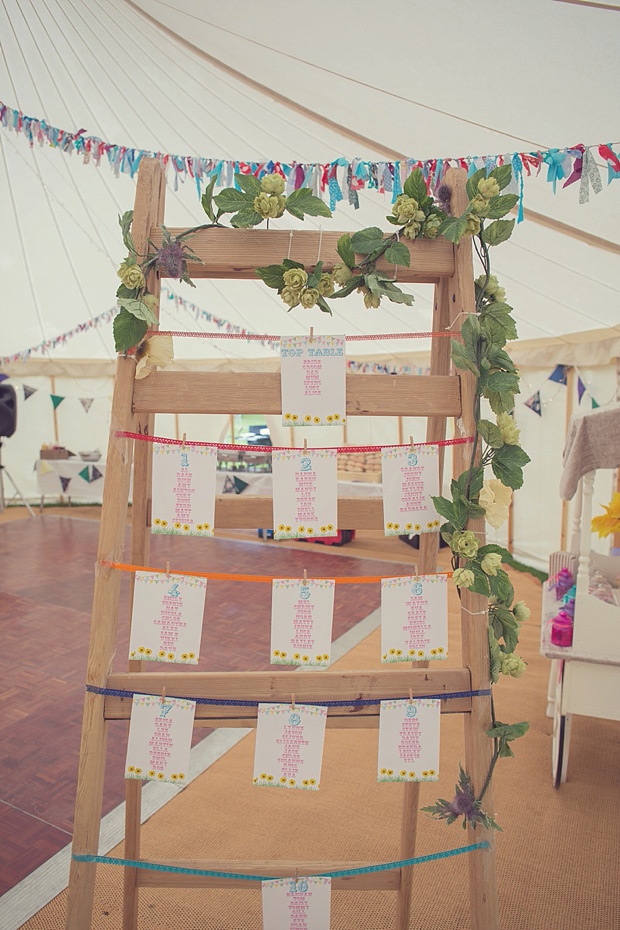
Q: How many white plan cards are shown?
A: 11